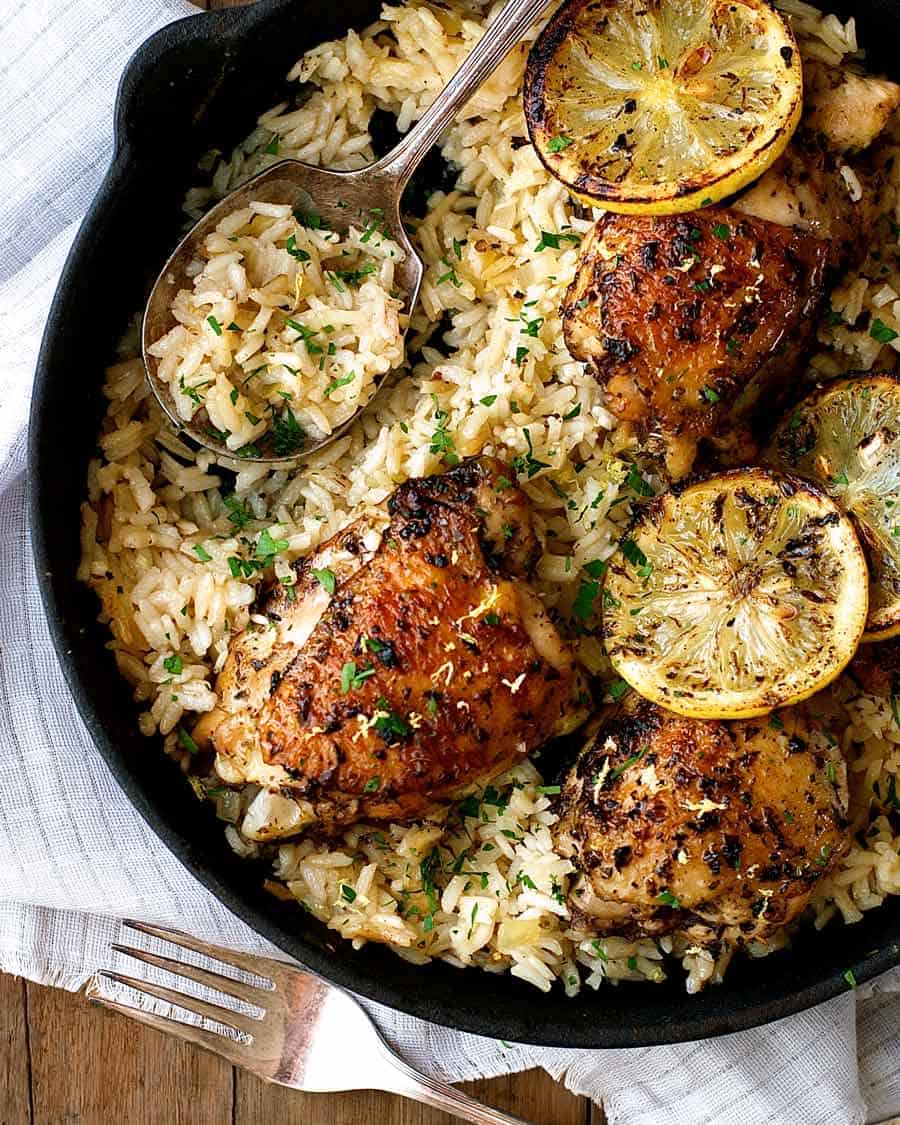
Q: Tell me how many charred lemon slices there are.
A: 3